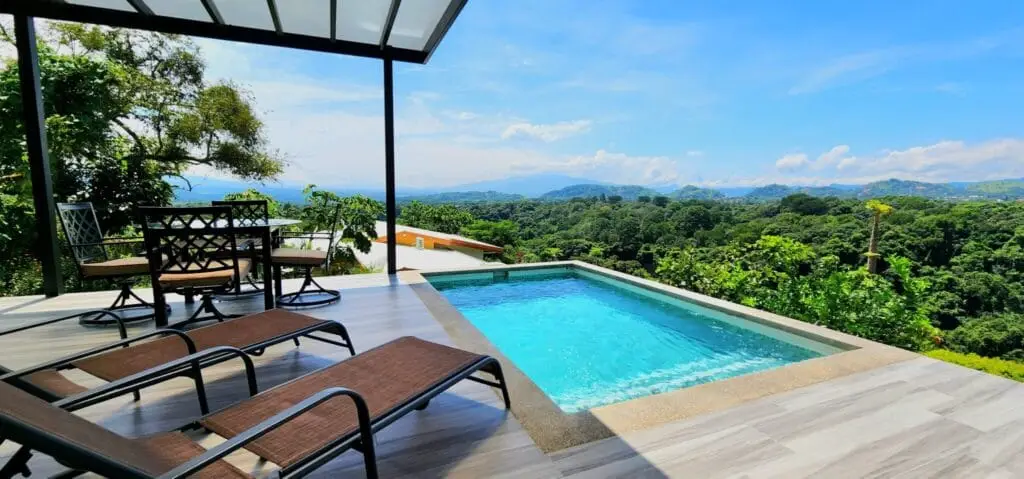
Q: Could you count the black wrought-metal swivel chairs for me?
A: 4